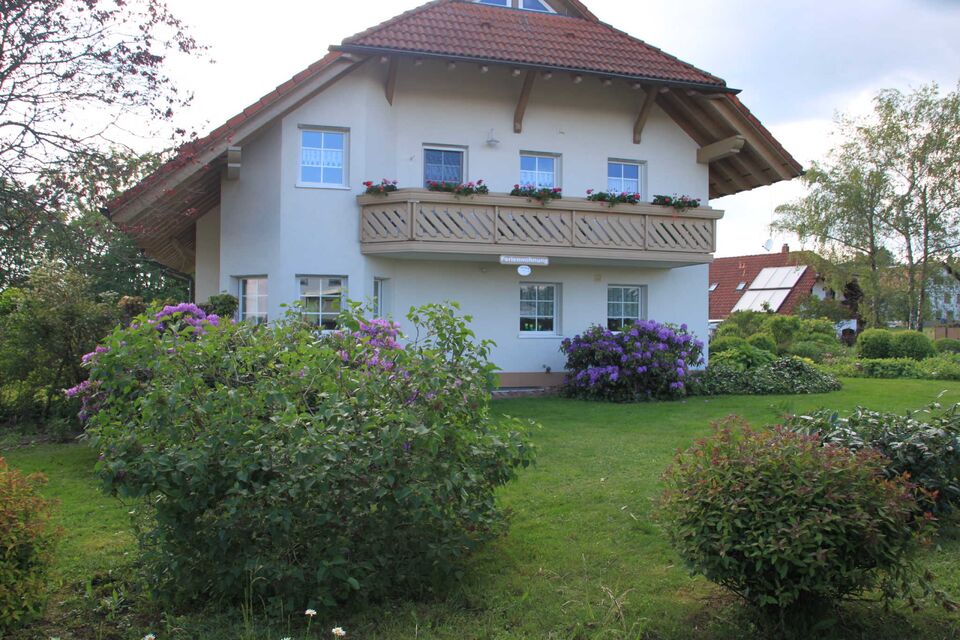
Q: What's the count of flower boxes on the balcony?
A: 5